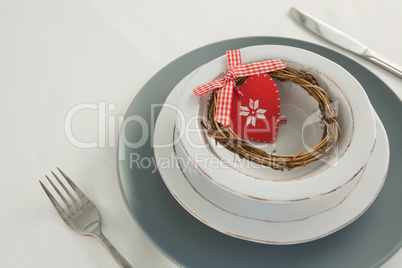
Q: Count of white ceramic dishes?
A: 2